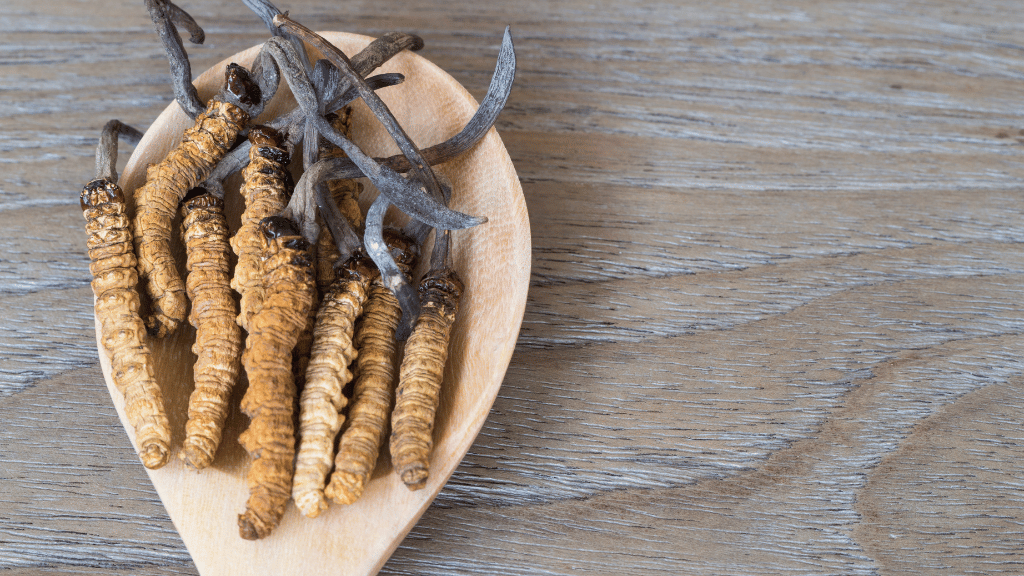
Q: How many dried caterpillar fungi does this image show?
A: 9